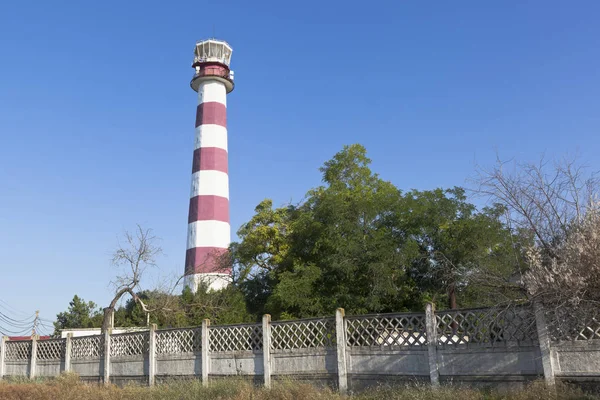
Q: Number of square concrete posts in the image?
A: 10